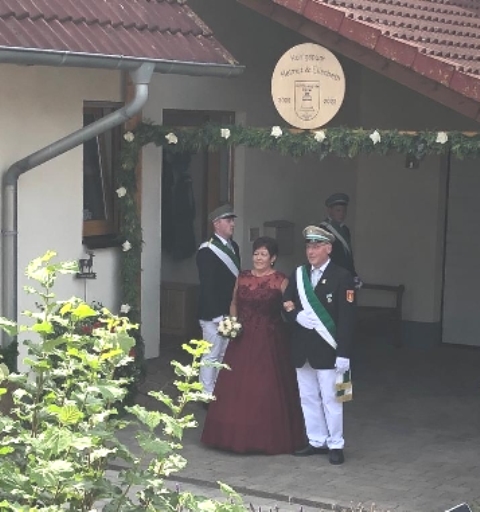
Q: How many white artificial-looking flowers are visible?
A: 10